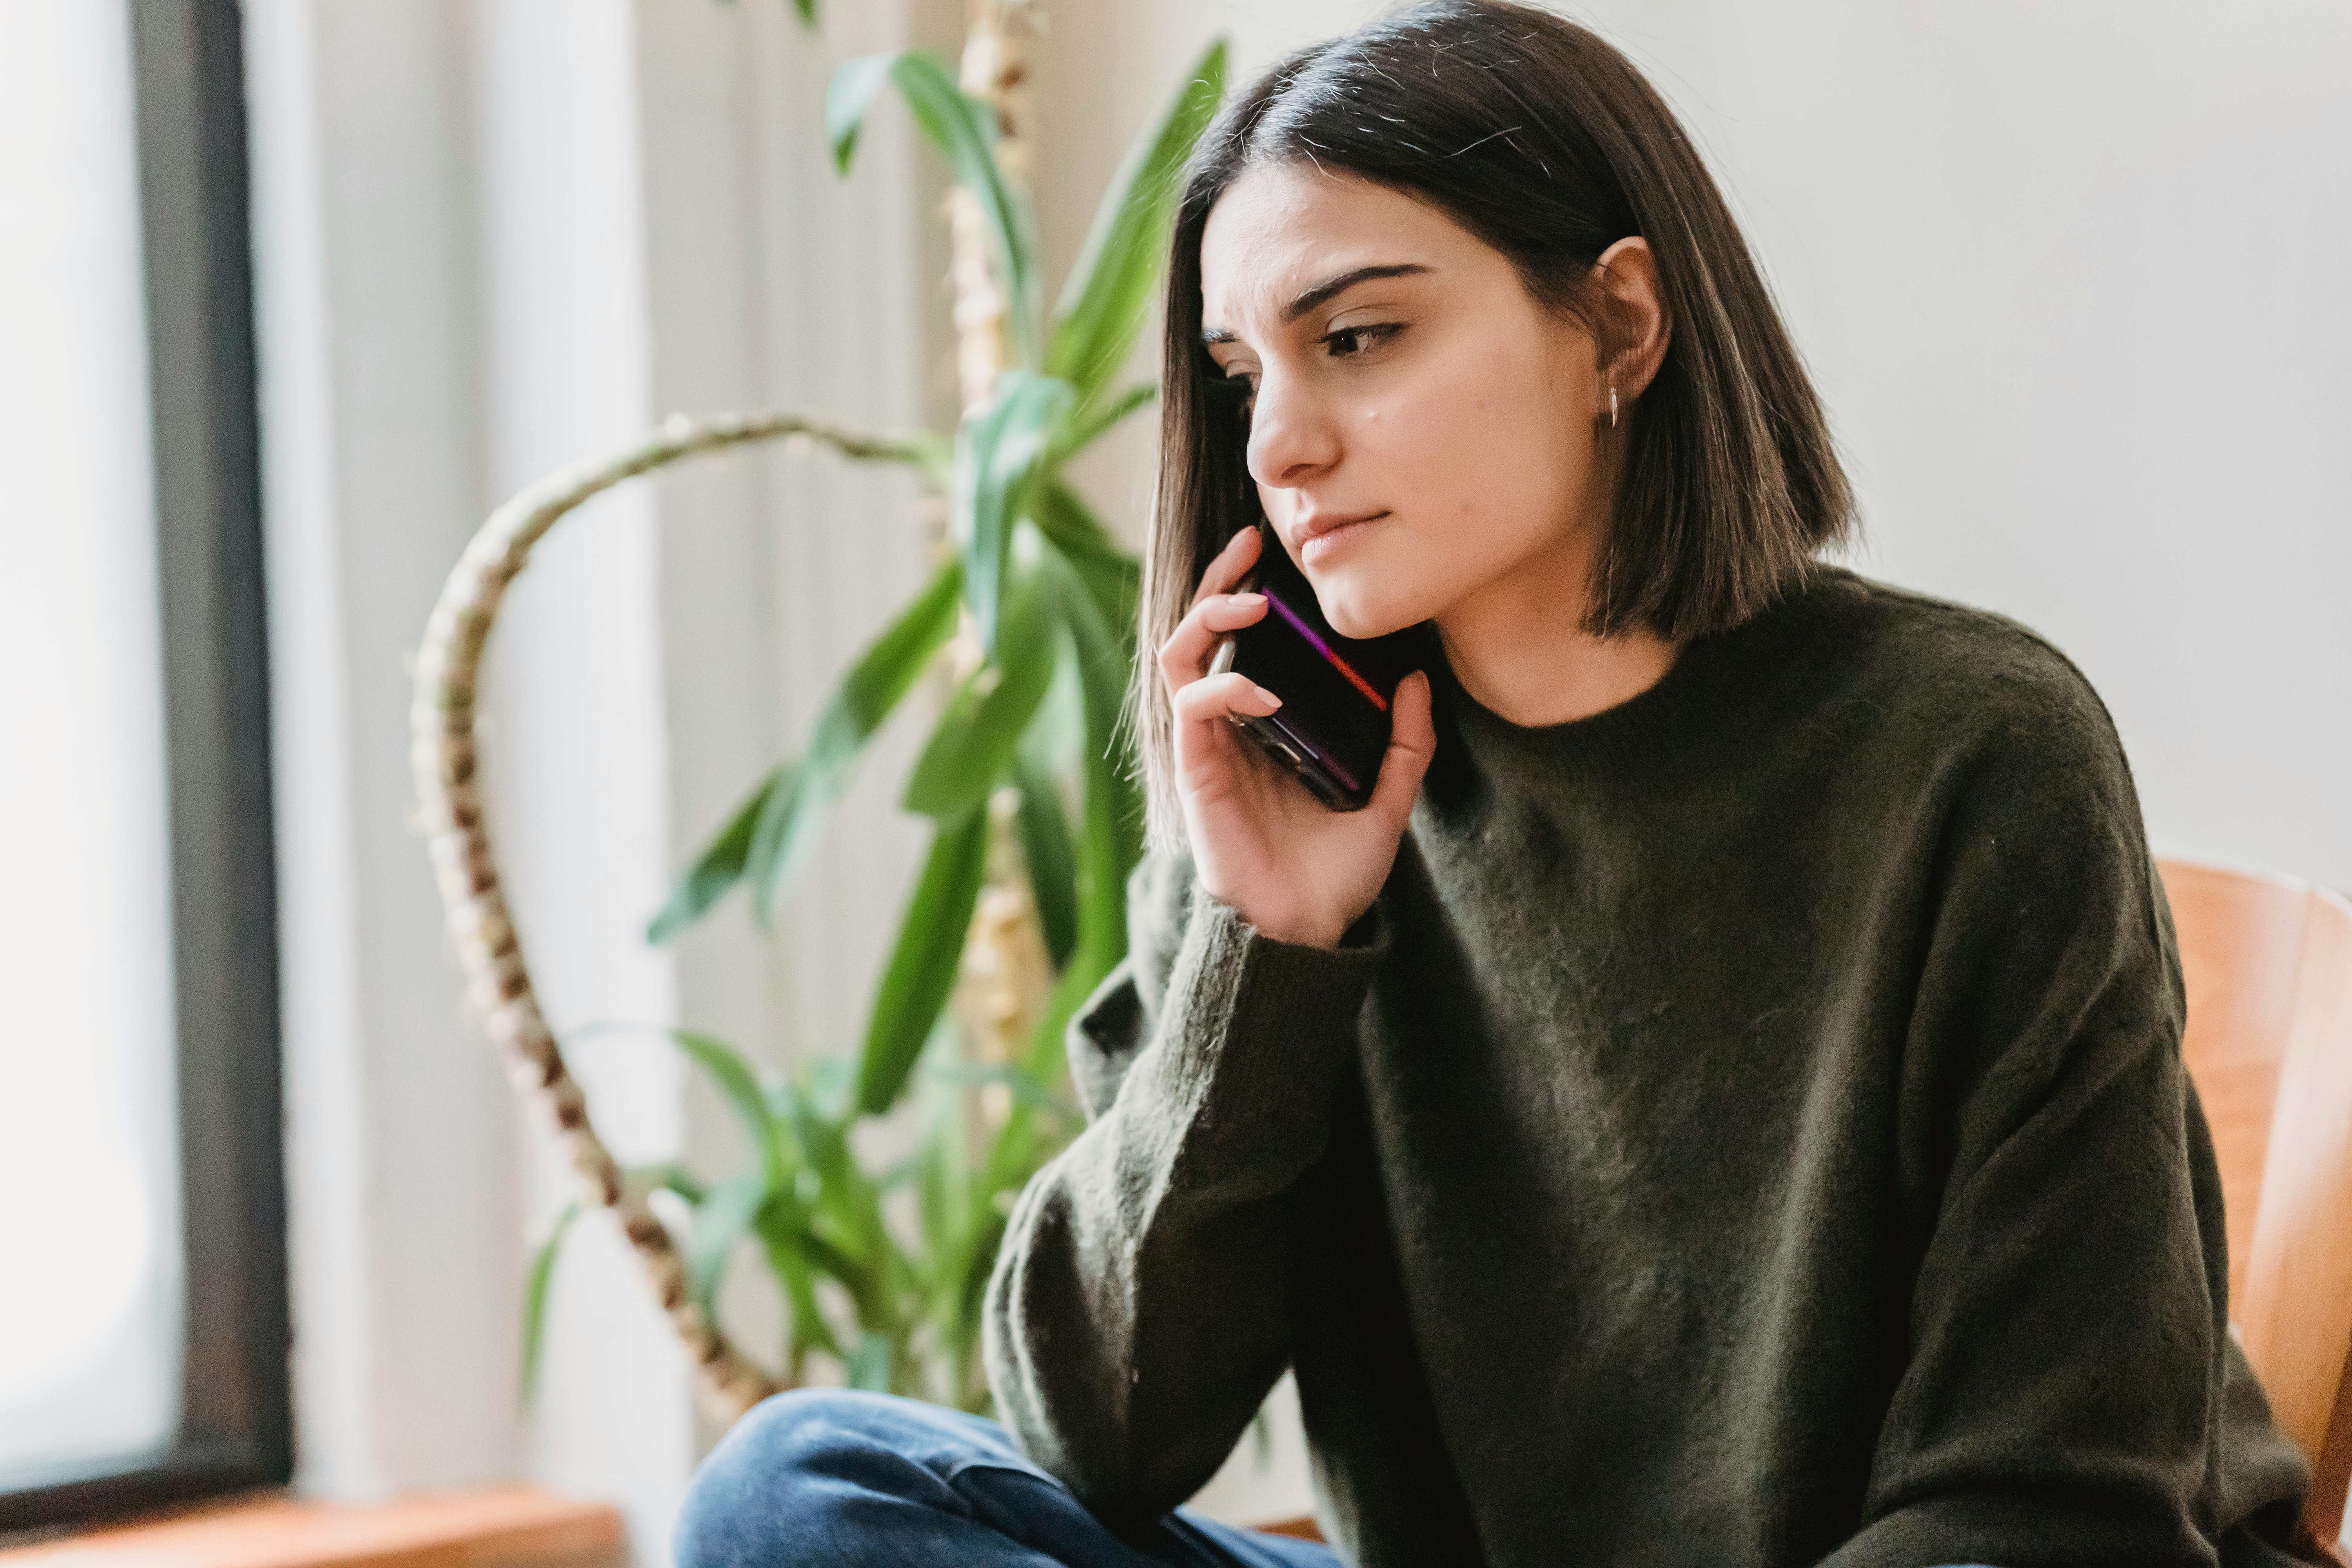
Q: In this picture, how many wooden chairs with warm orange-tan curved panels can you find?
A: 1